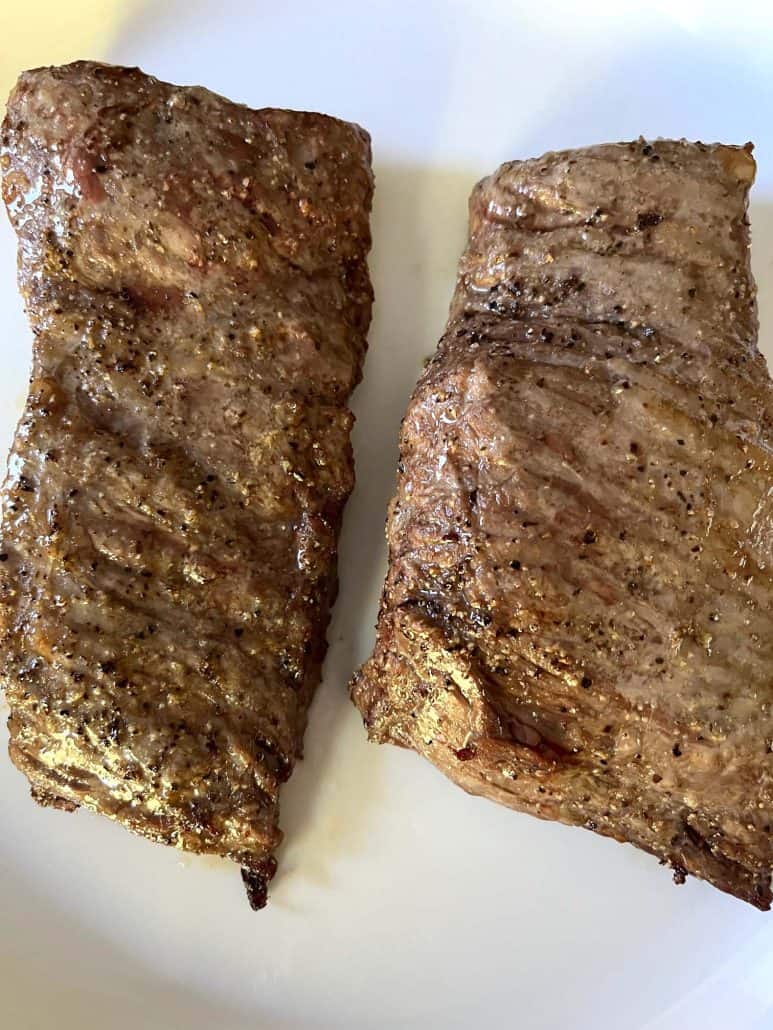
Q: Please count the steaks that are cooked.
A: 2